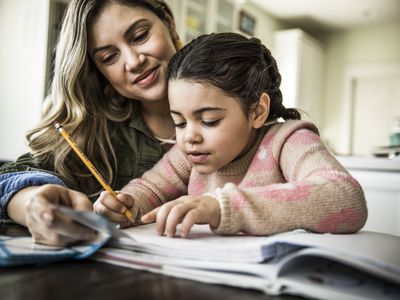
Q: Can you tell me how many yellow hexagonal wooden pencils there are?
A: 1